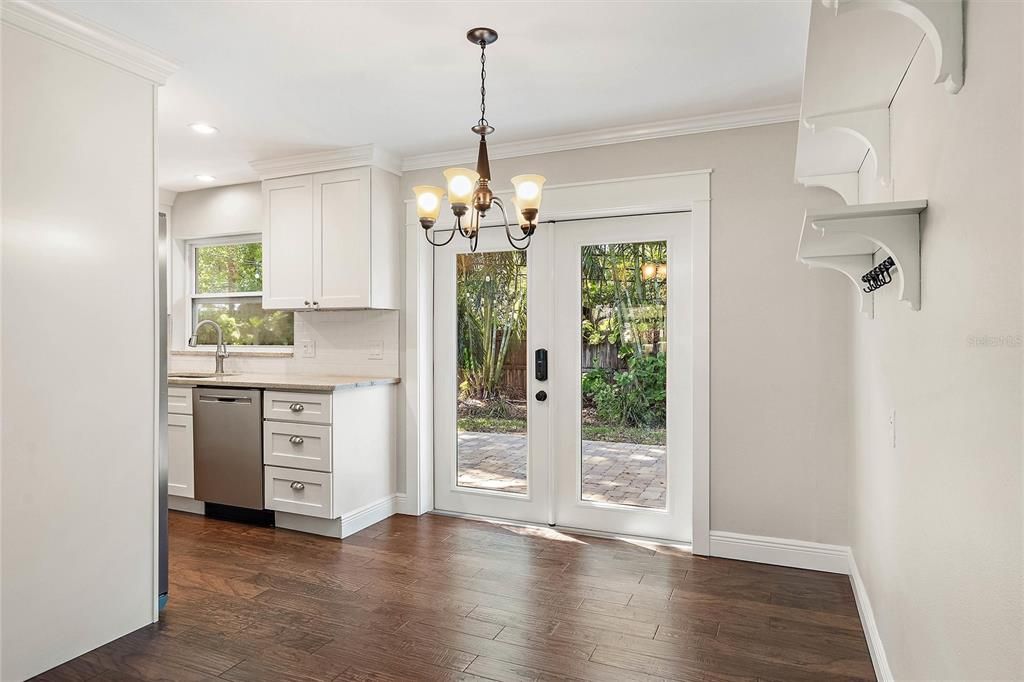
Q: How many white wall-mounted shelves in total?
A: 2